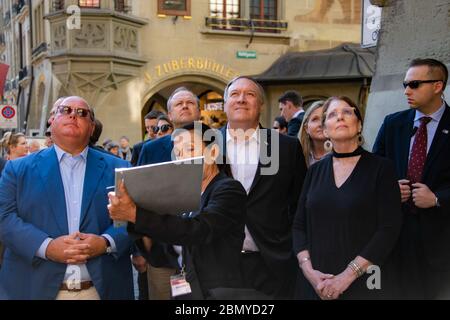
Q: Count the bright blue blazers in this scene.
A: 1